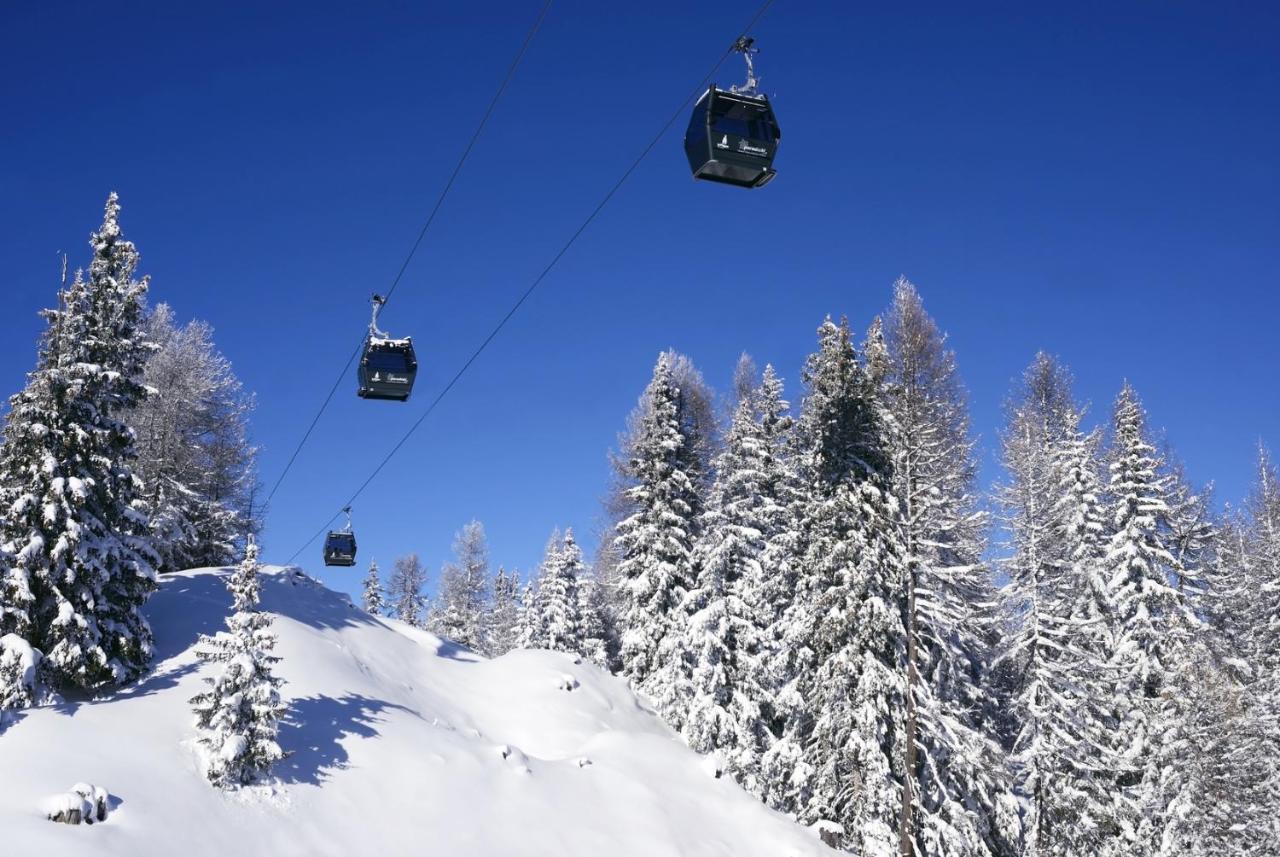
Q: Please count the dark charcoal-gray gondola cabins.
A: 3